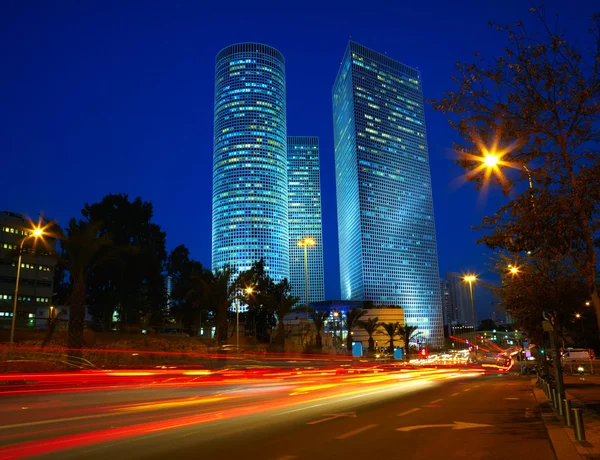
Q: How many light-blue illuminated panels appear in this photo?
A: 2